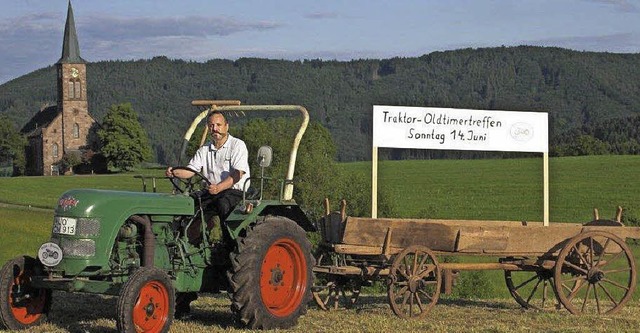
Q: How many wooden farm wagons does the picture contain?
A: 1